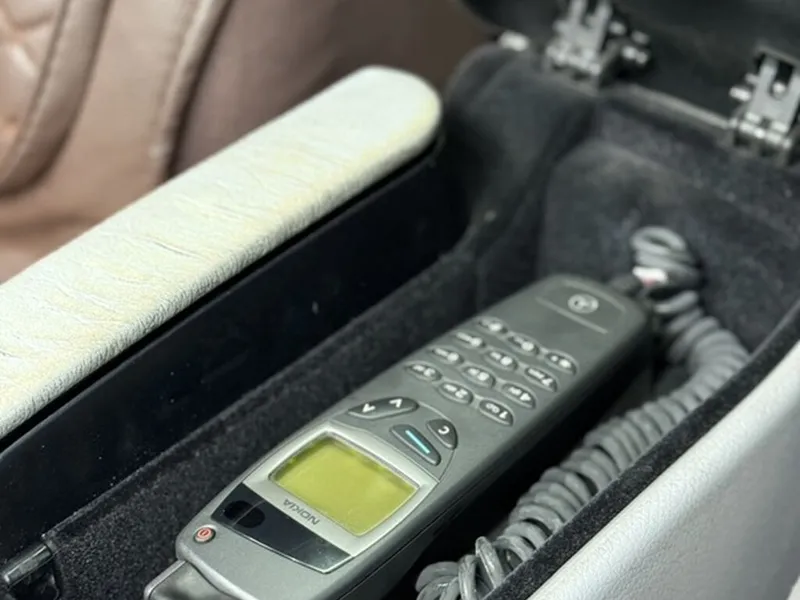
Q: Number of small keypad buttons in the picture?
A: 12